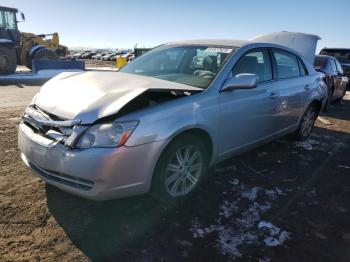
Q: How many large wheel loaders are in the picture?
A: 1